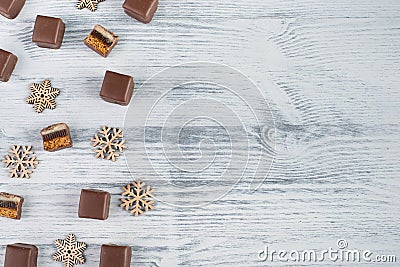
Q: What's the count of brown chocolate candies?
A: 11